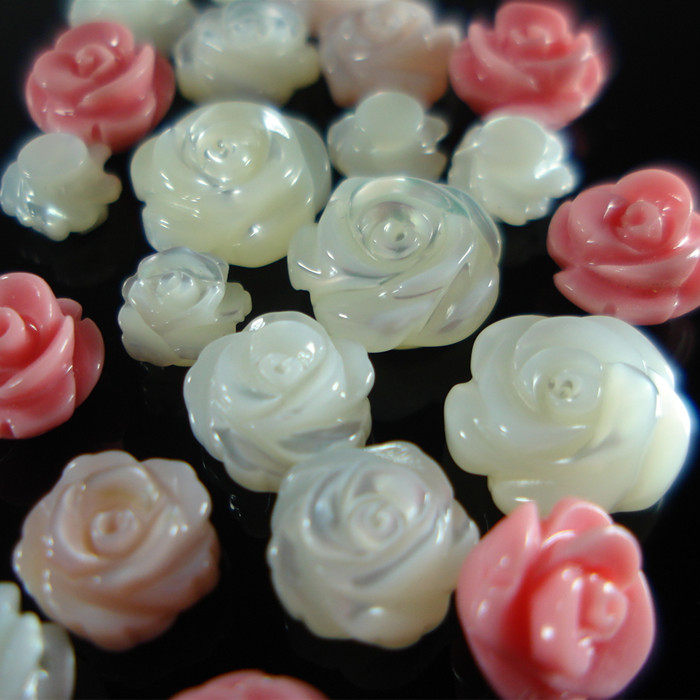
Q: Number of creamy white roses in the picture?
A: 12